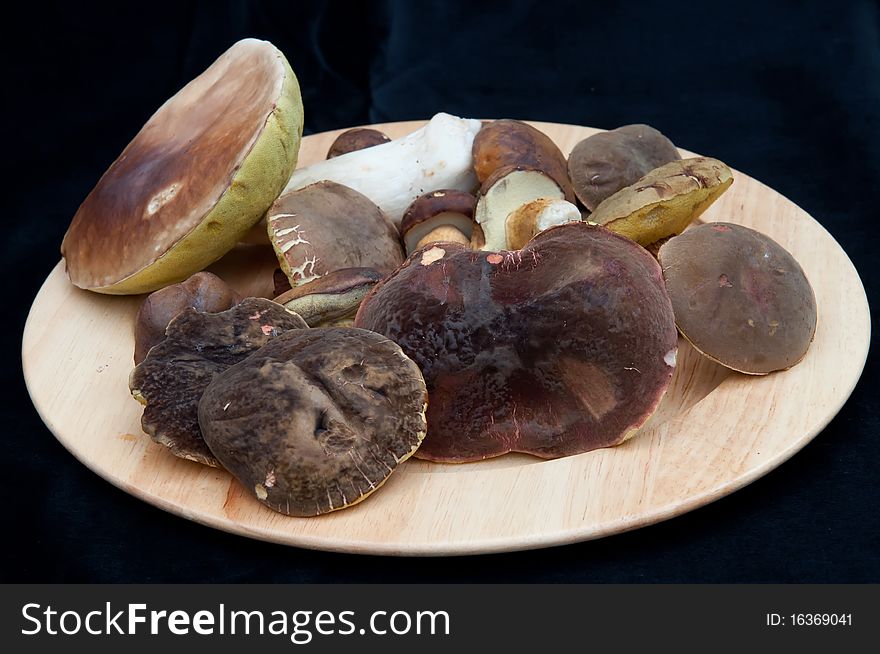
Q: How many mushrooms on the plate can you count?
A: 13